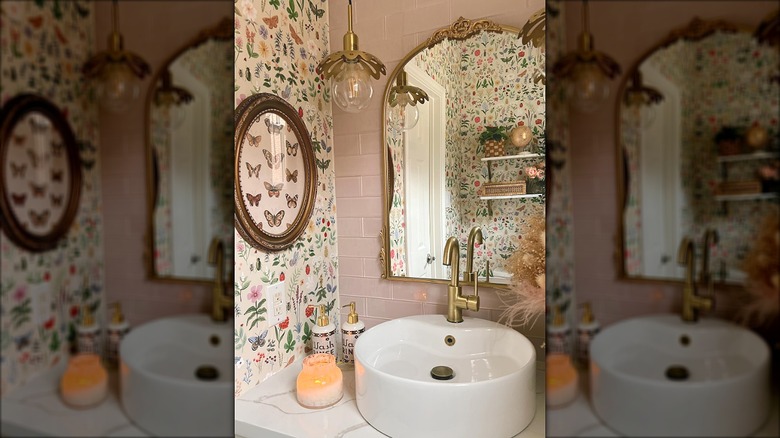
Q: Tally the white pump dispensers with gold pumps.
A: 2